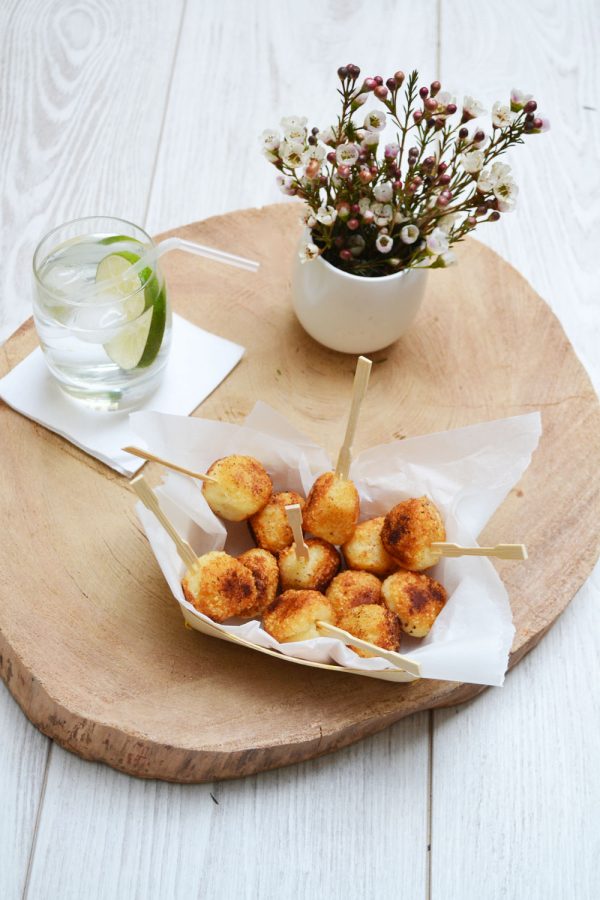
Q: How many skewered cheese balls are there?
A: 6